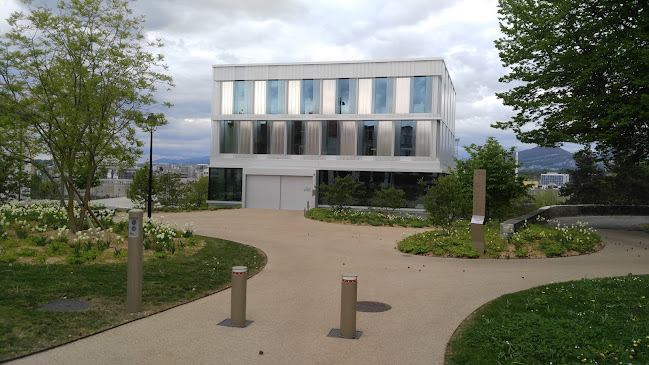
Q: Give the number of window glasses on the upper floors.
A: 12